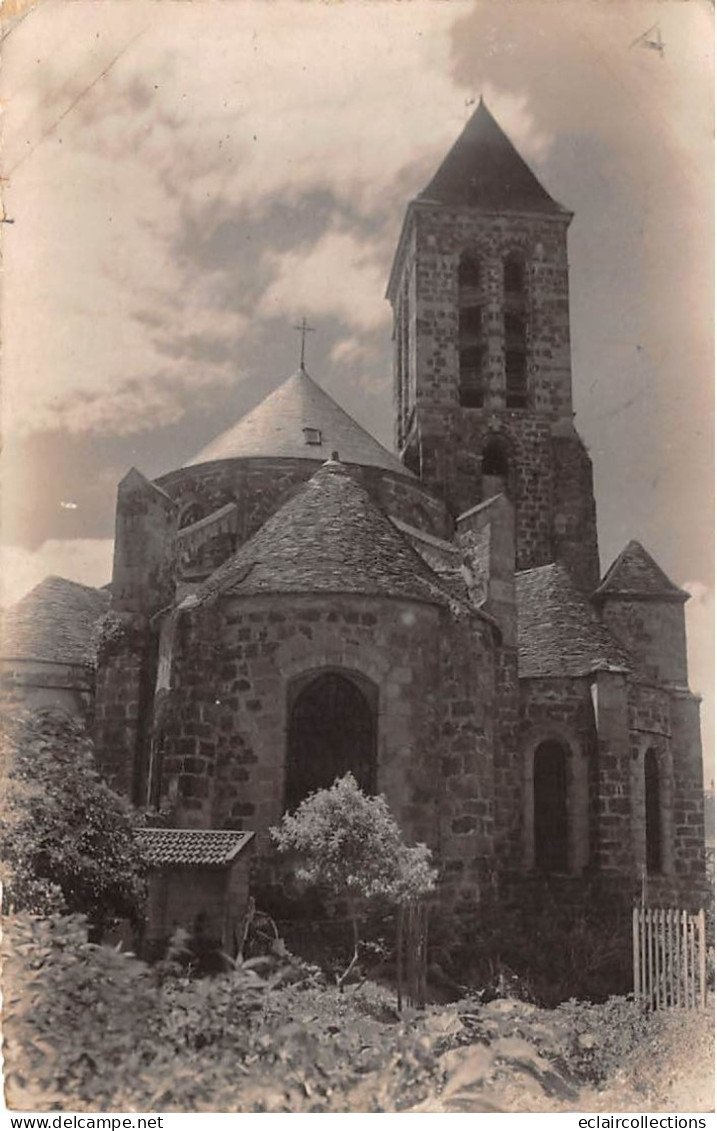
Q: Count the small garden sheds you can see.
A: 1